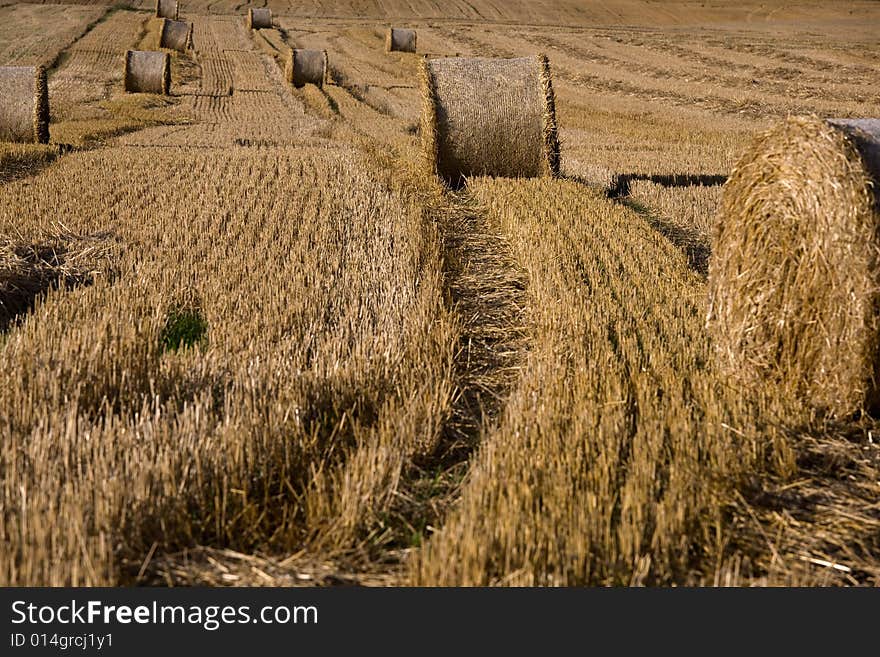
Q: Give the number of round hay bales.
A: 9